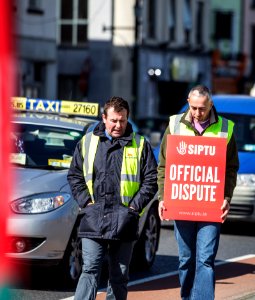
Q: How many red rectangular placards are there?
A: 1